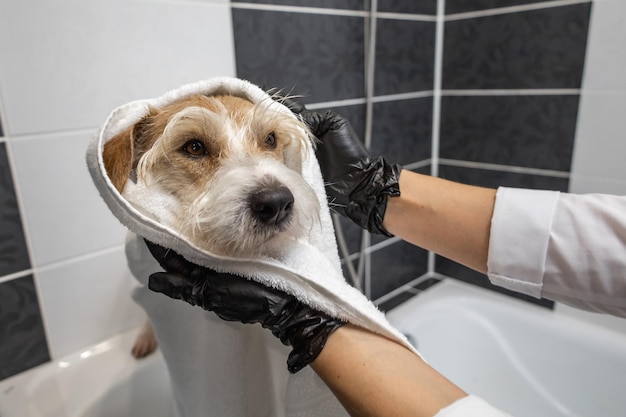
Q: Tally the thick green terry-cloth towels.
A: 0